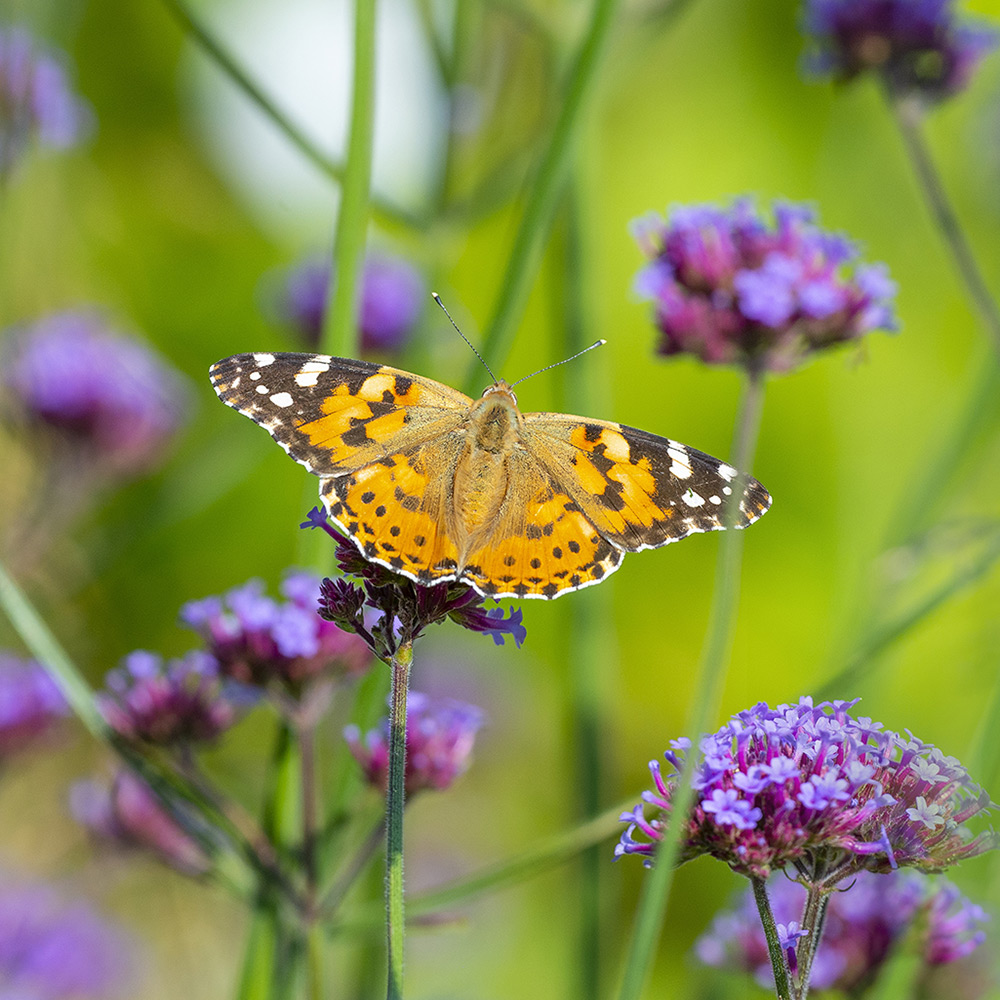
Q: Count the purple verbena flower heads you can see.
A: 14